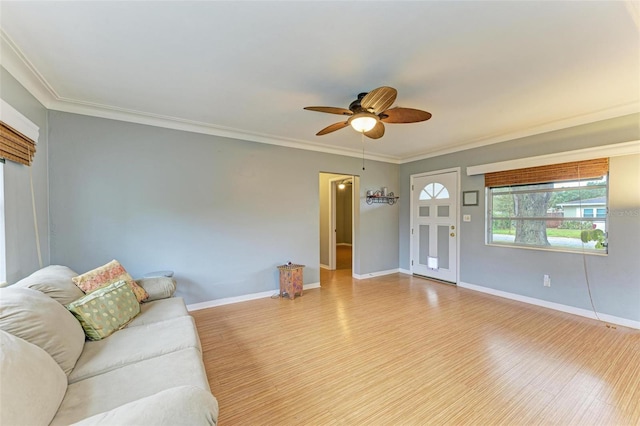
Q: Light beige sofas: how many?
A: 1